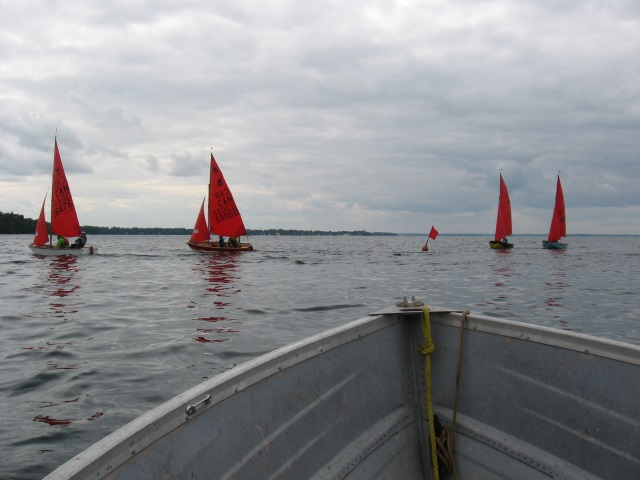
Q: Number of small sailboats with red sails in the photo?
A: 4